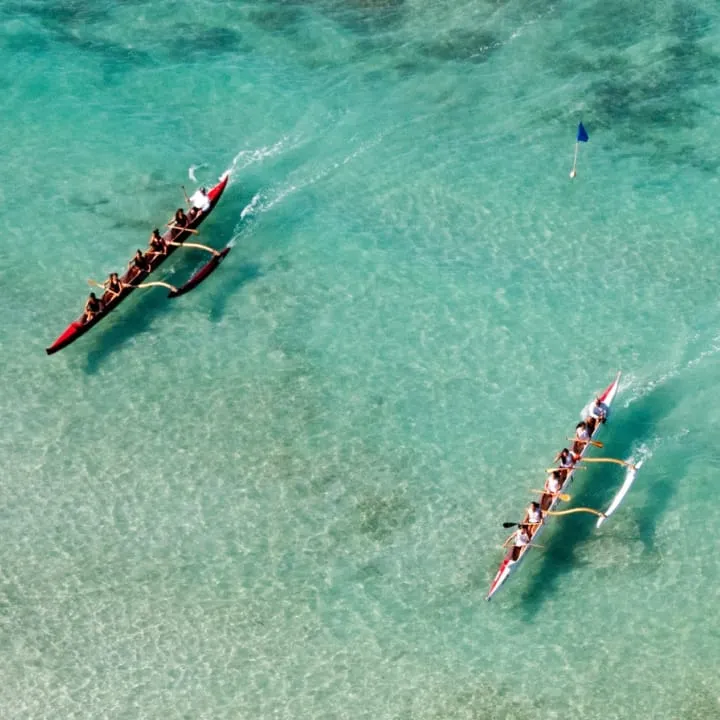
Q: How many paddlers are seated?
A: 12